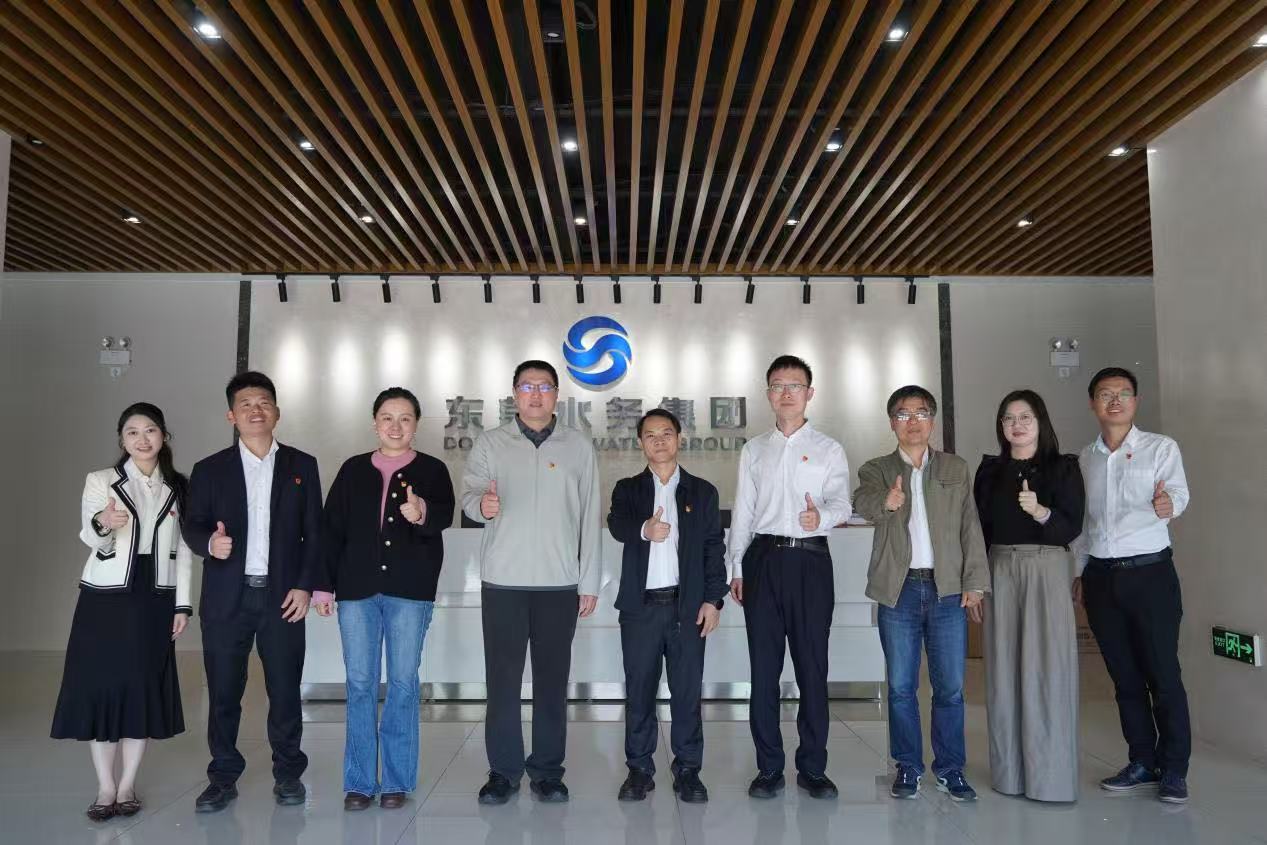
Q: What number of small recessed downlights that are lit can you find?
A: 12